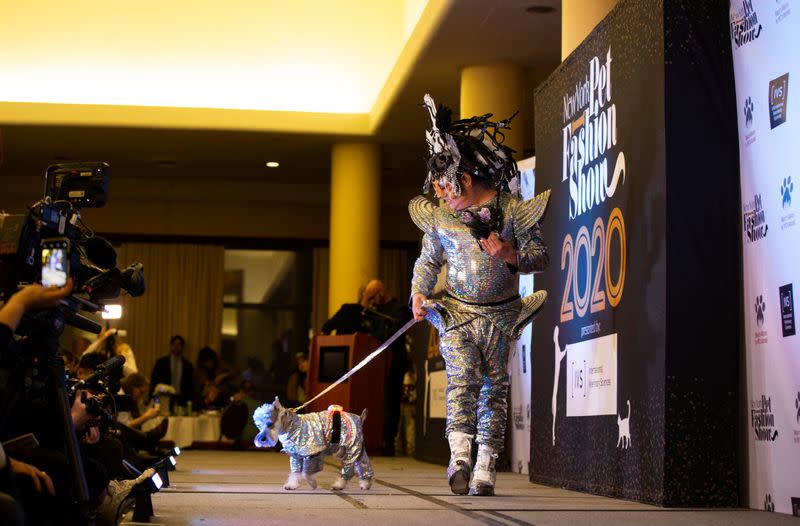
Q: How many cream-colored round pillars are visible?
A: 3